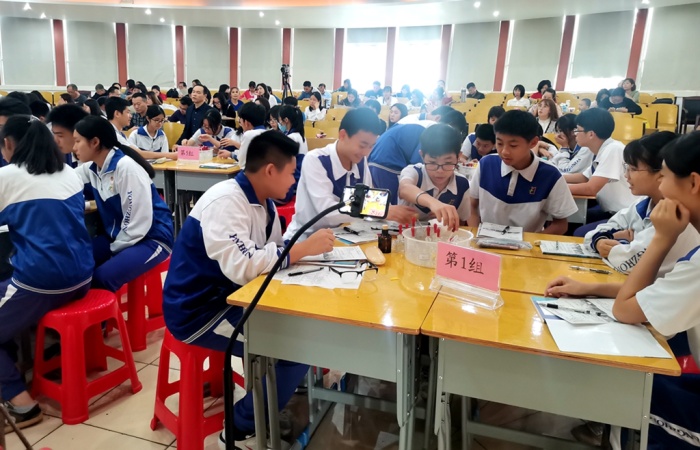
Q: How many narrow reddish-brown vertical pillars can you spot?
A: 11